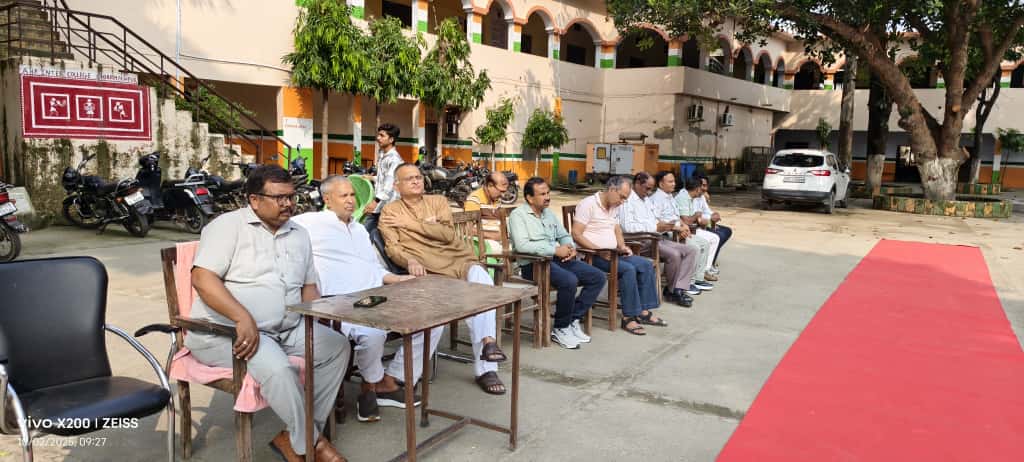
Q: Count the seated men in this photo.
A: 10